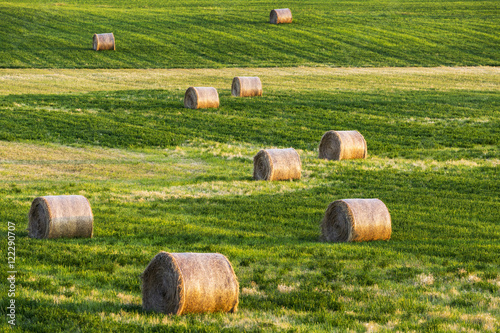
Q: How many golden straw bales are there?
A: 9